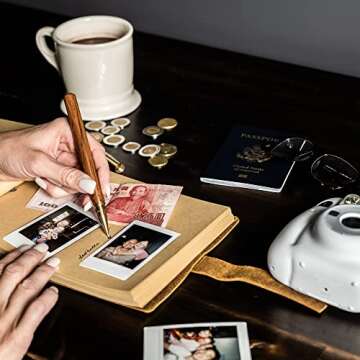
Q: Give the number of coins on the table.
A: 11